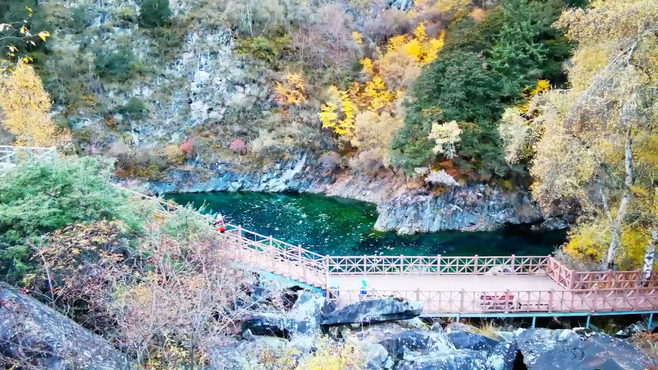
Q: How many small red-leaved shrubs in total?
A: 2